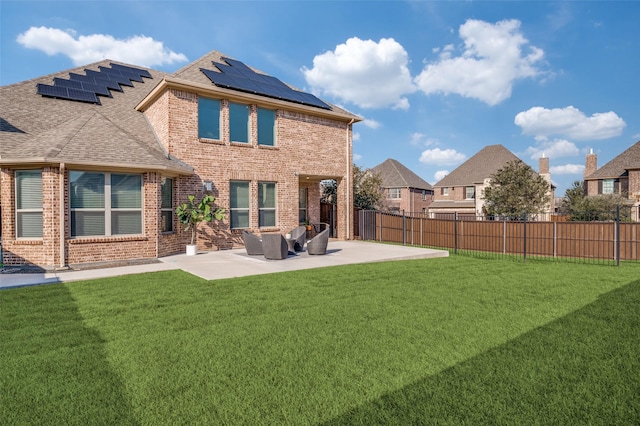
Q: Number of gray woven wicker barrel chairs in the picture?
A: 4